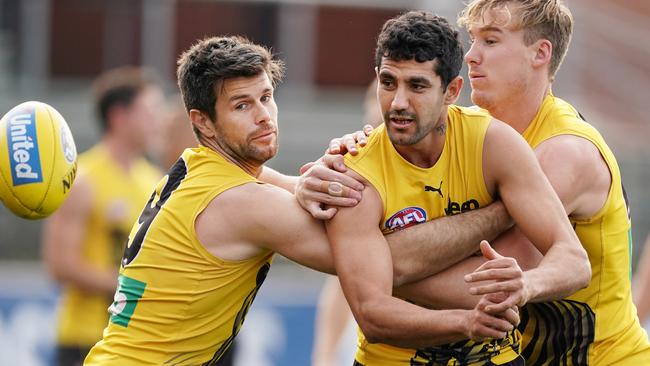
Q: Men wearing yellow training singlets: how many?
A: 4